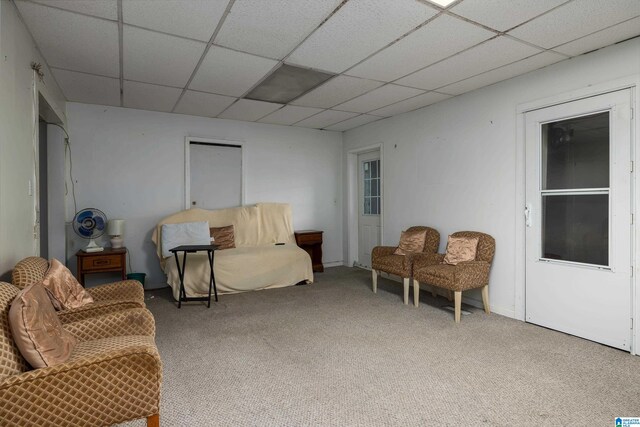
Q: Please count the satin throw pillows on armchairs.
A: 4